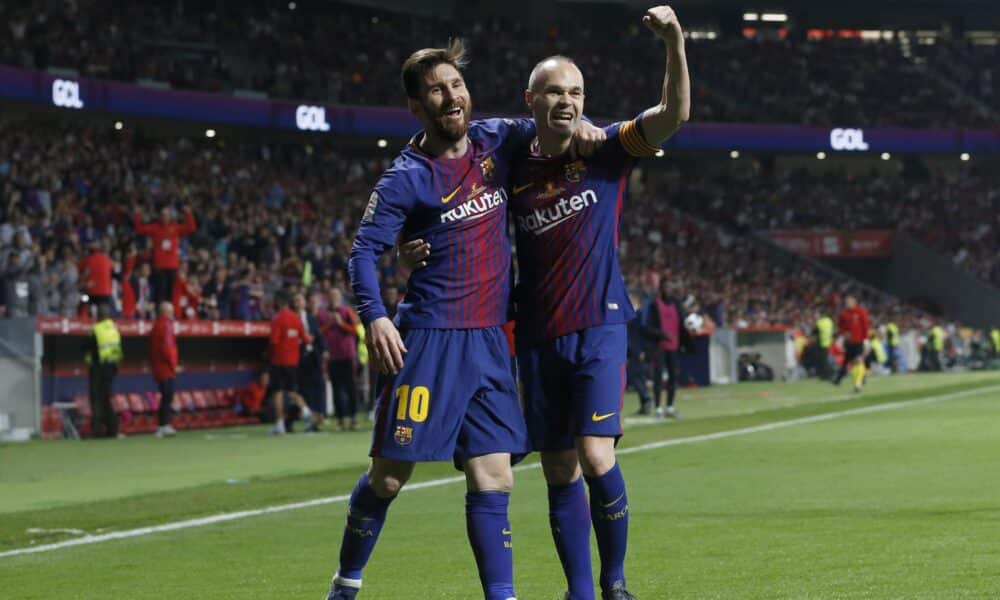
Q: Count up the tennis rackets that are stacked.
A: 0